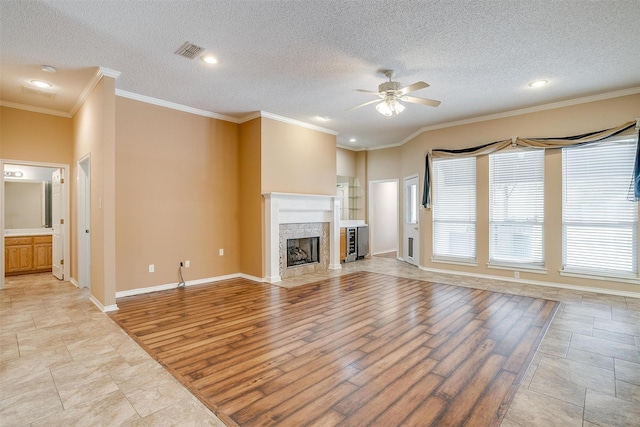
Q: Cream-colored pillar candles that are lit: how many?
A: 0